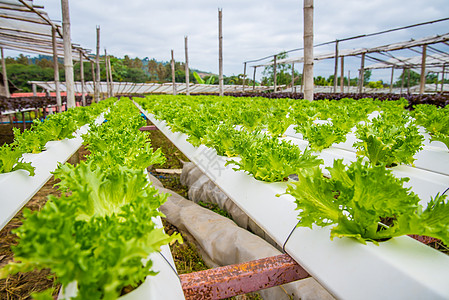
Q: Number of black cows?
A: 0